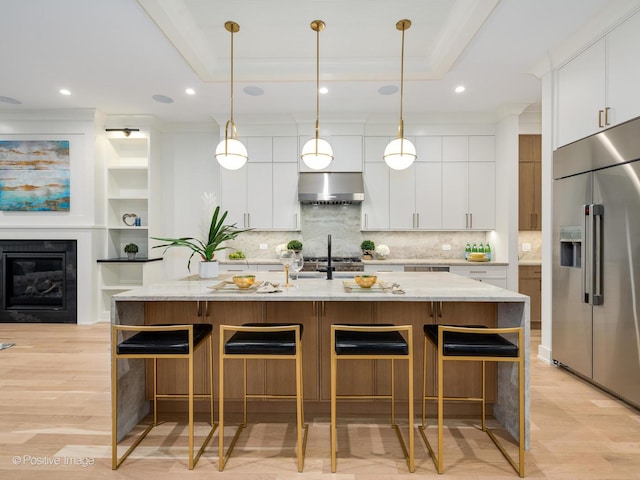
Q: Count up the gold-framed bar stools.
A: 4